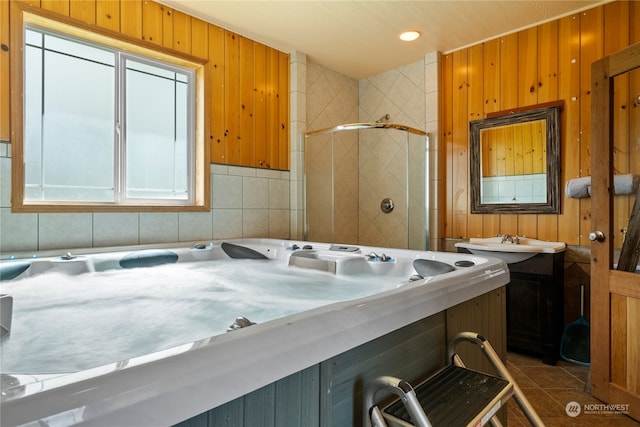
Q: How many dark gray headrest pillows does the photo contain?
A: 4